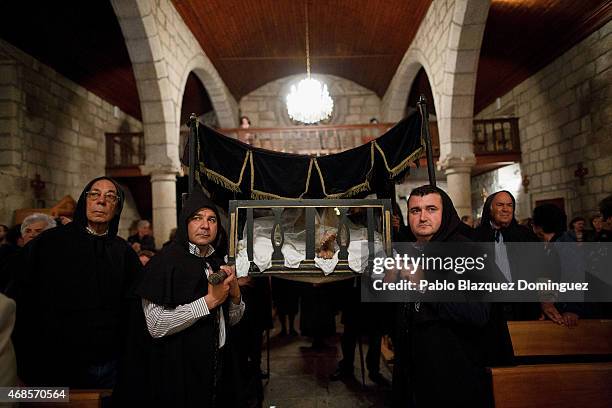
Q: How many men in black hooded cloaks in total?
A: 4